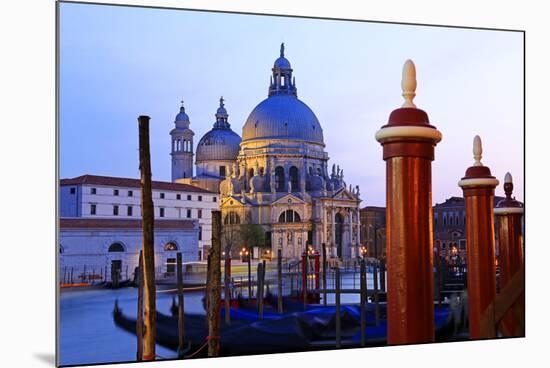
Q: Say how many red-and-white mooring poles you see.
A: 3